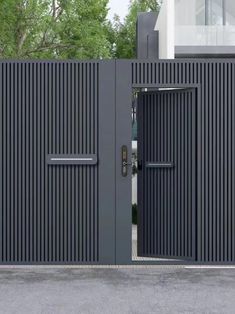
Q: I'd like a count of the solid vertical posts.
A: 2